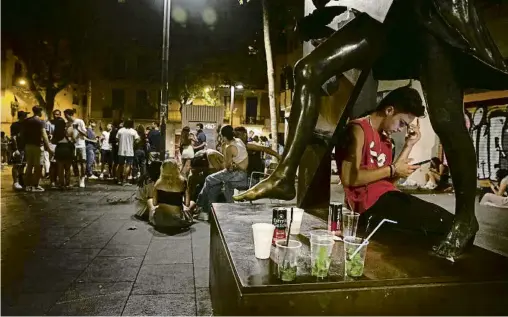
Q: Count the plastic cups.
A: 6